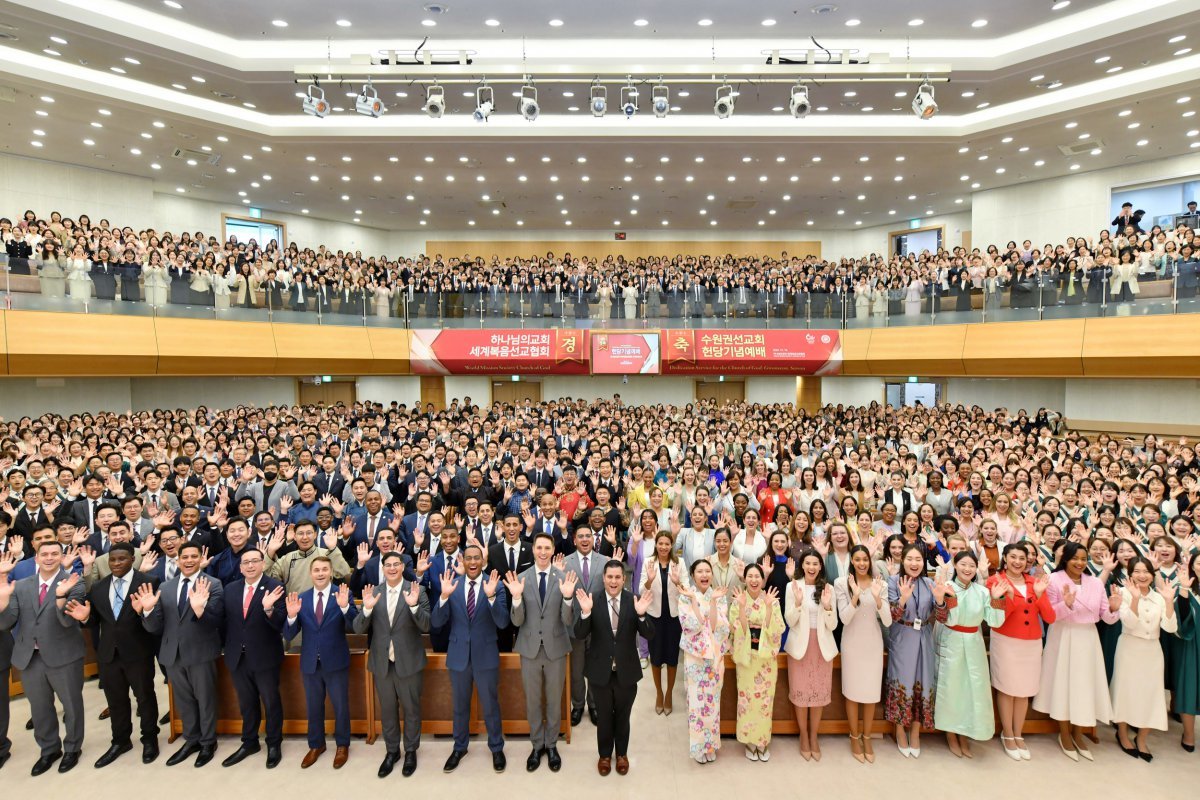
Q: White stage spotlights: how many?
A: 11